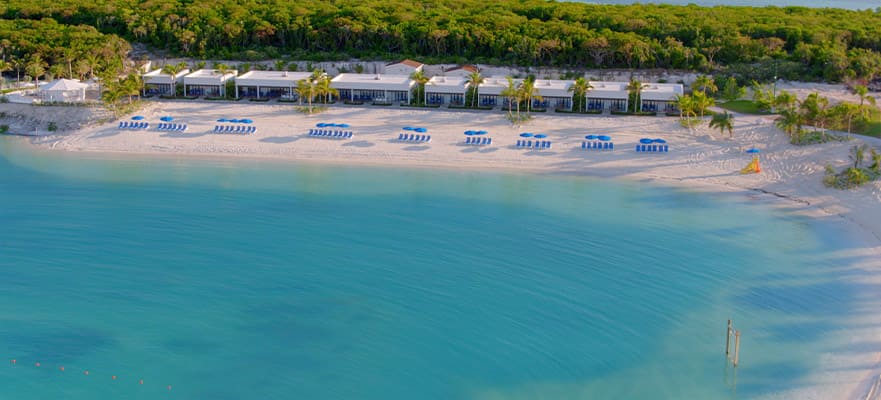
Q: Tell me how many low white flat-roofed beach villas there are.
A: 9